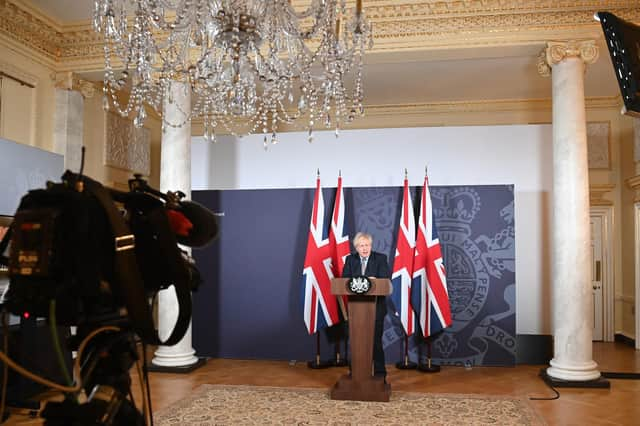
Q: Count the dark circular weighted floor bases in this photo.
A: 4